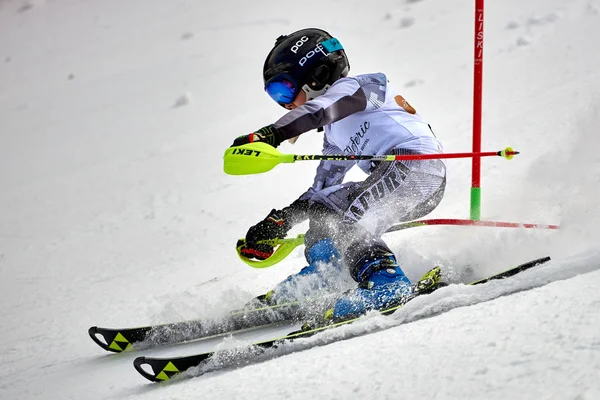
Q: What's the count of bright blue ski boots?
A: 2